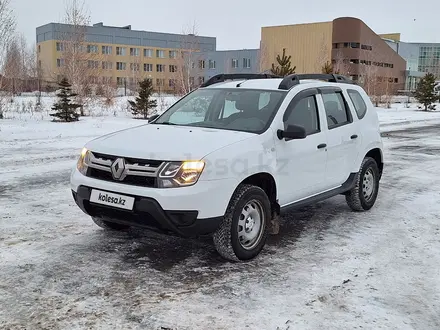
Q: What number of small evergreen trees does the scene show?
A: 5